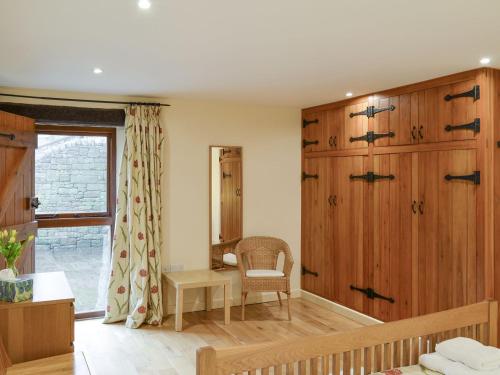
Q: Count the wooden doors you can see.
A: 9